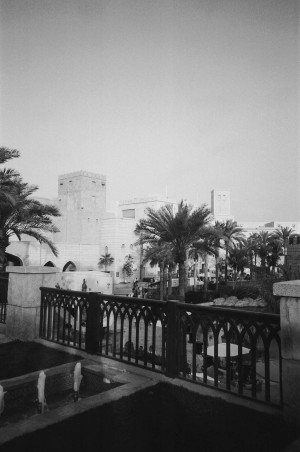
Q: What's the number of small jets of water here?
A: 3